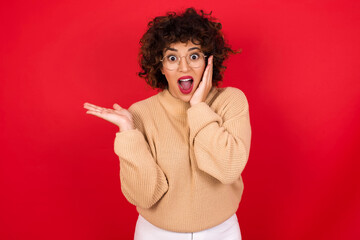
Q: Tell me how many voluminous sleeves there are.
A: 2